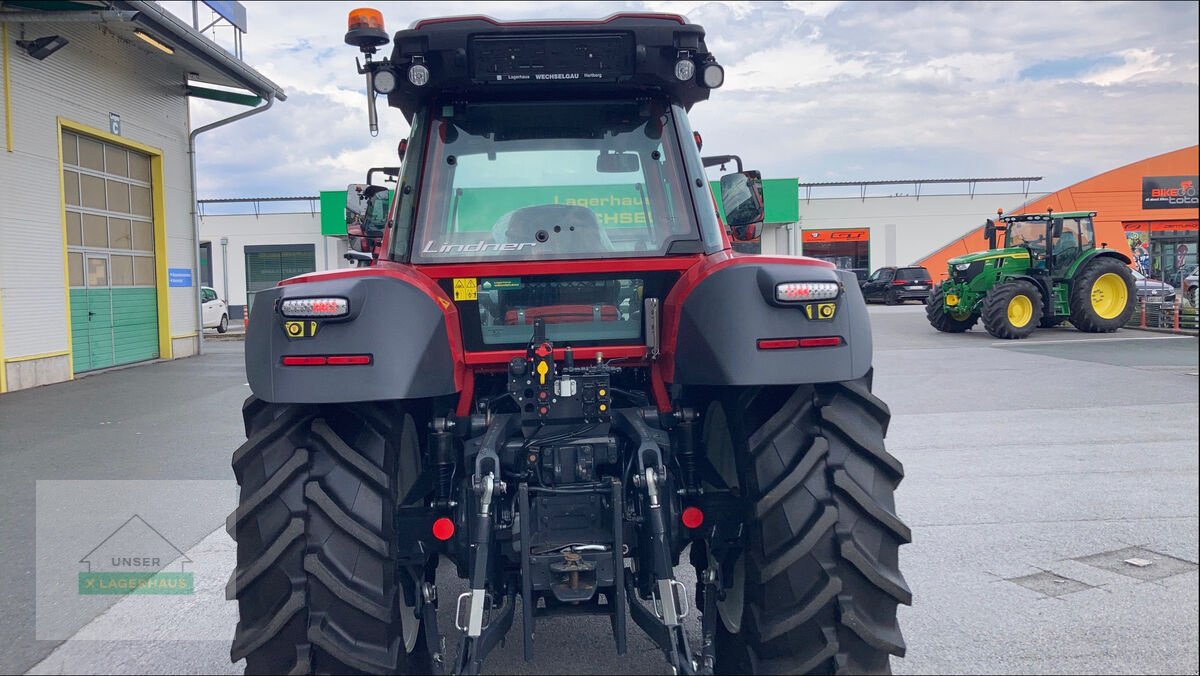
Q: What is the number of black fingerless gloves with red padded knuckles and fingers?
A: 0